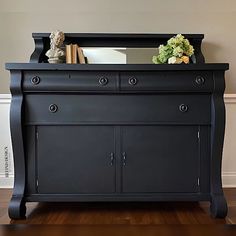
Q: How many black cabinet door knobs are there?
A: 2